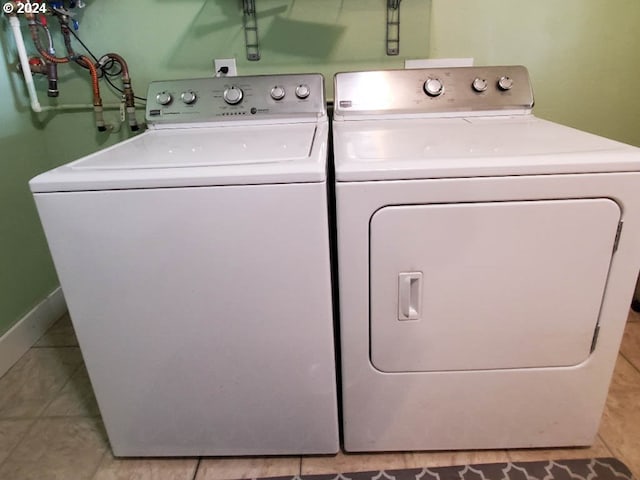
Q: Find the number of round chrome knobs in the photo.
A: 8